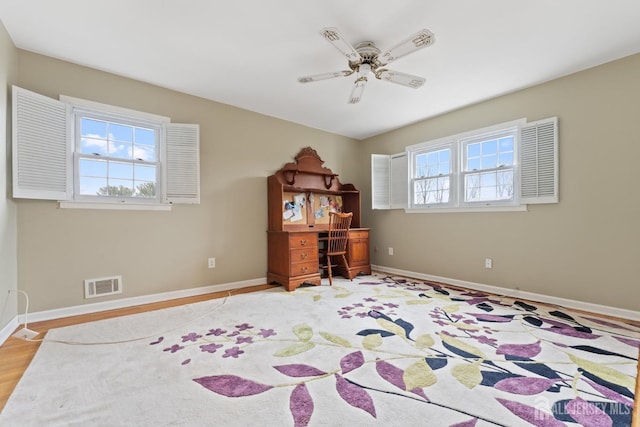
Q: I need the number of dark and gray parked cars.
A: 0